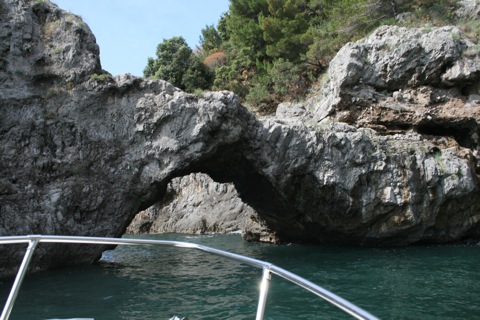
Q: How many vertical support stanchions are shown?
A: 2